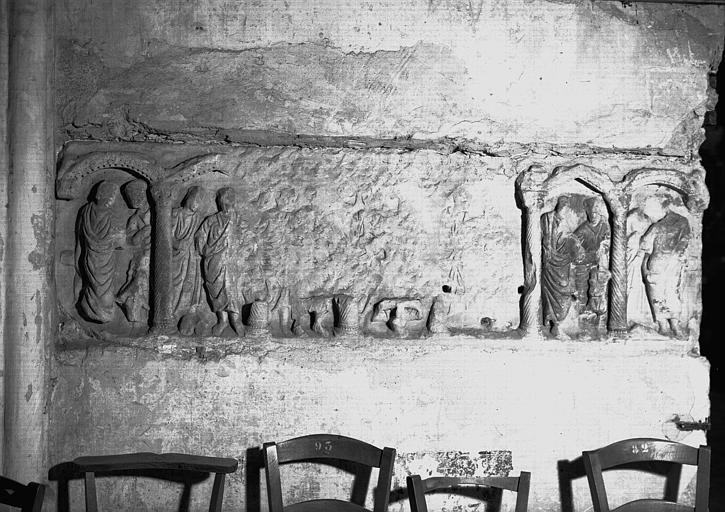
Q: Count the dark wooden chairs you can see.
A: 5